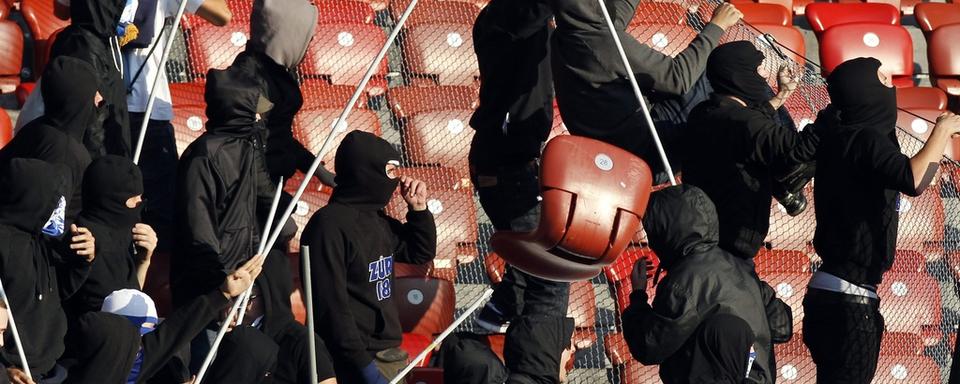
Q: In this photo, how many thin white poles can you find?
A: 7